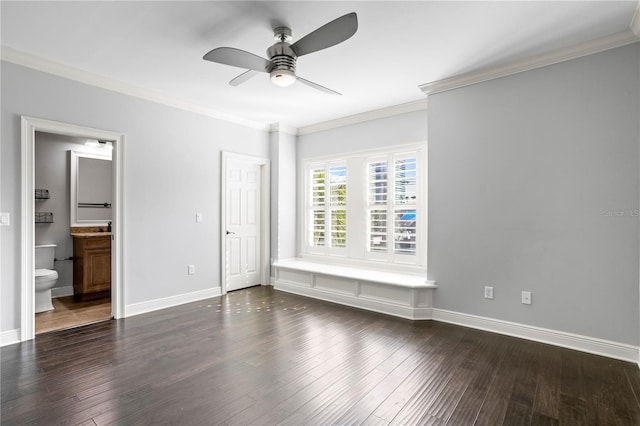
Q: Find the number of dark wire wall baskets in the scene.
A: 2